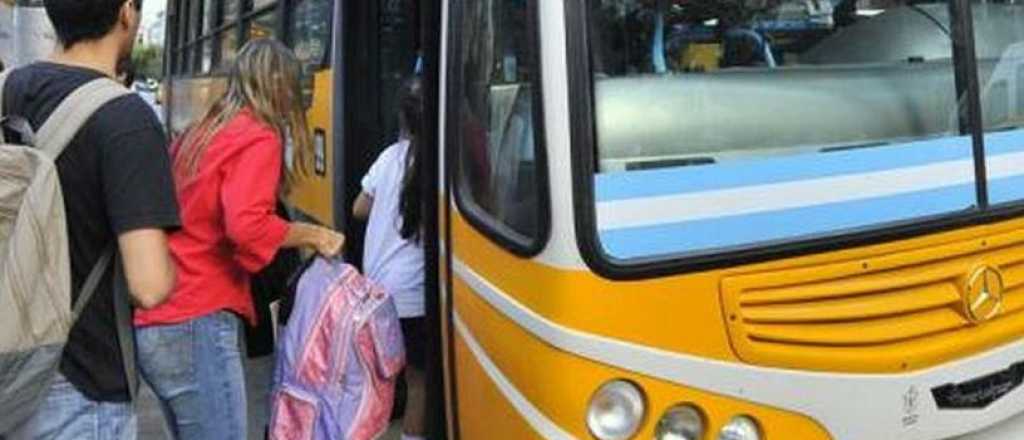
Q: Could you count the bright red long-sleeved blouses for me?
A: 1